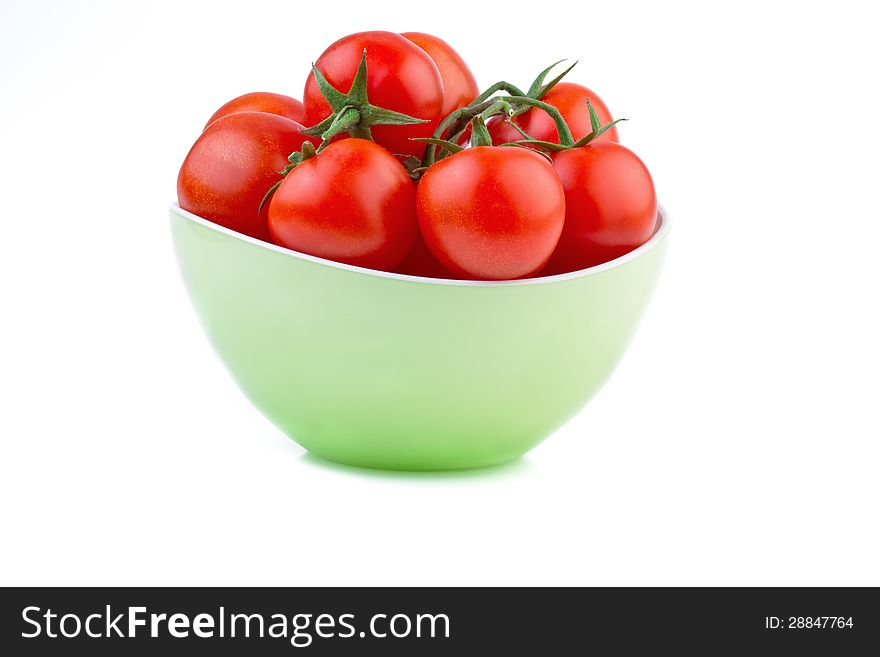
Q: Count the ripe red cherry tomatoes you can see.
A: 8